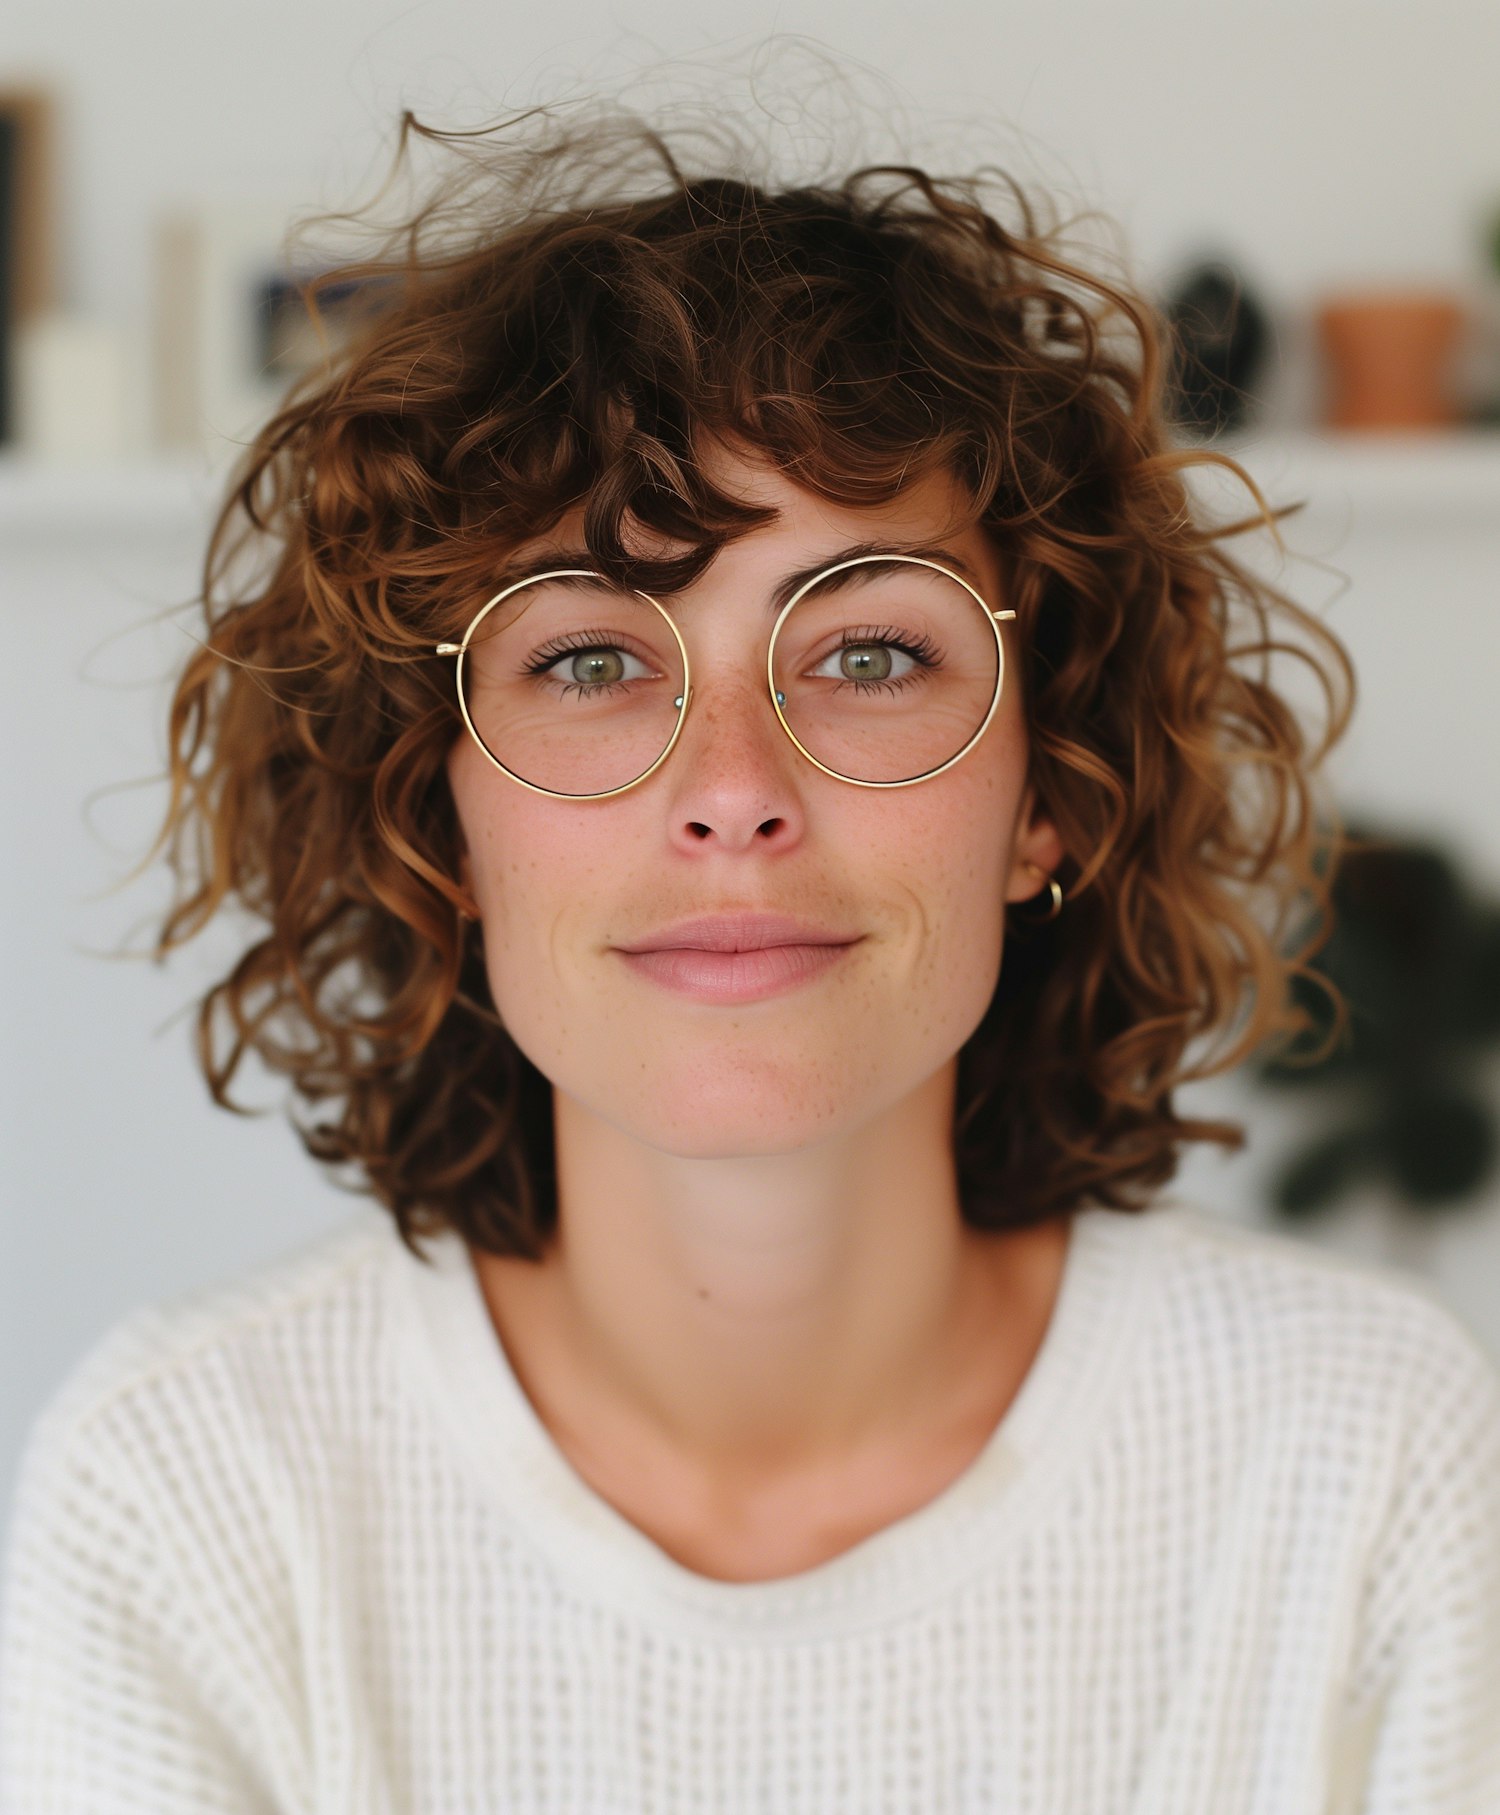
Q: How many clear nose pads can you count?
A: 2